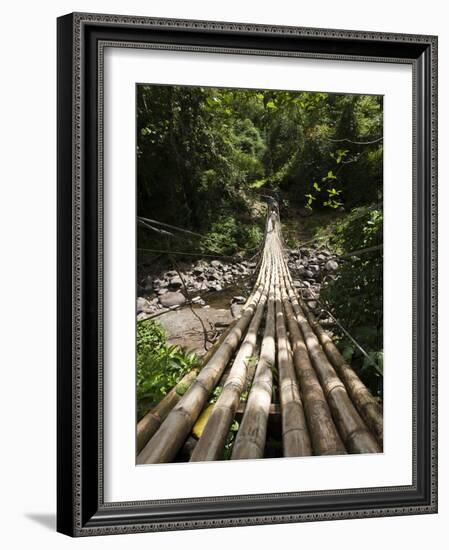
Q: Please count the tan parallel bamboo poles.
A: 8